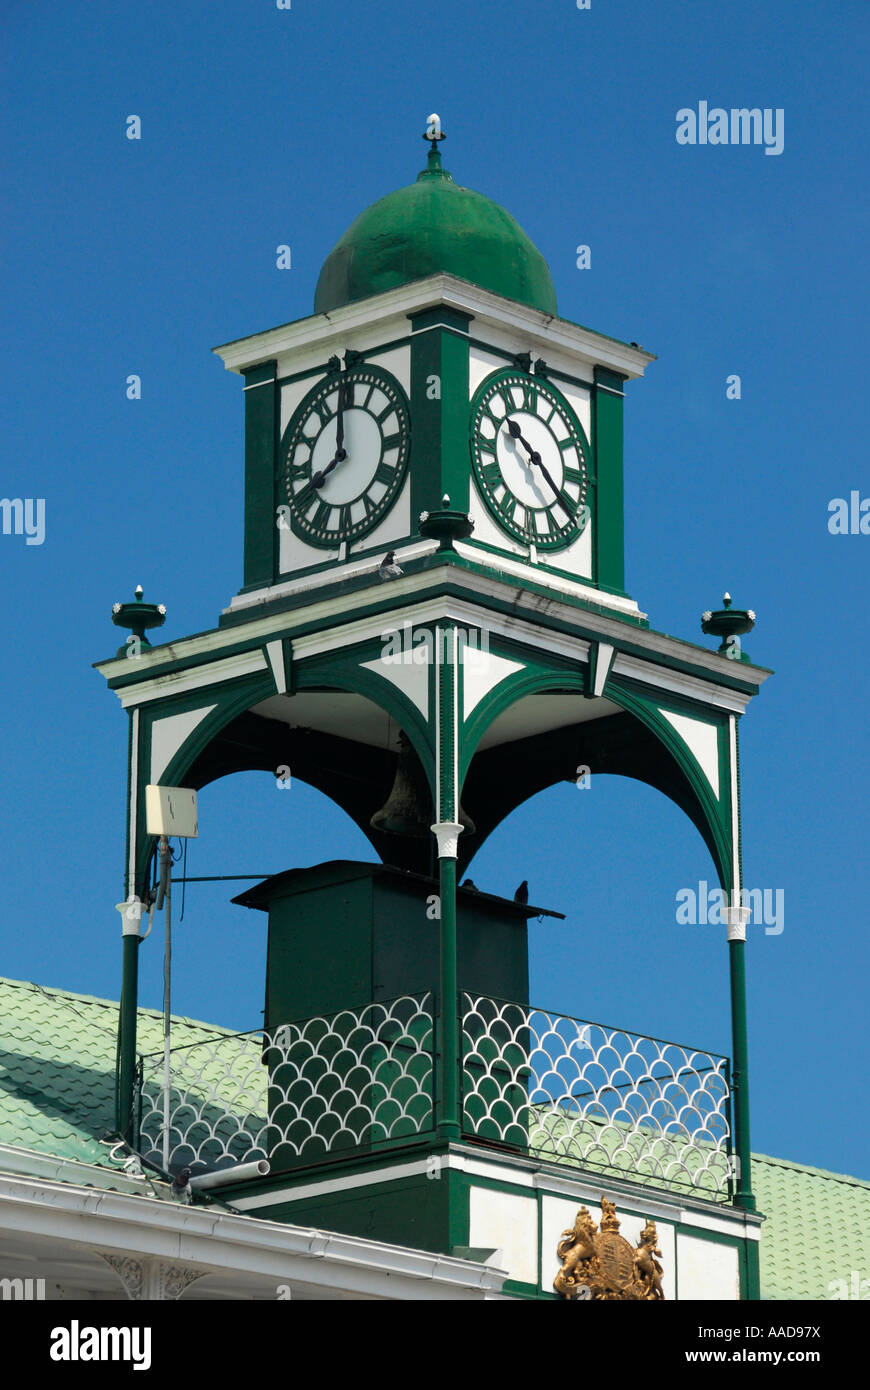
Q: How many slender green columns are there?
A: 3